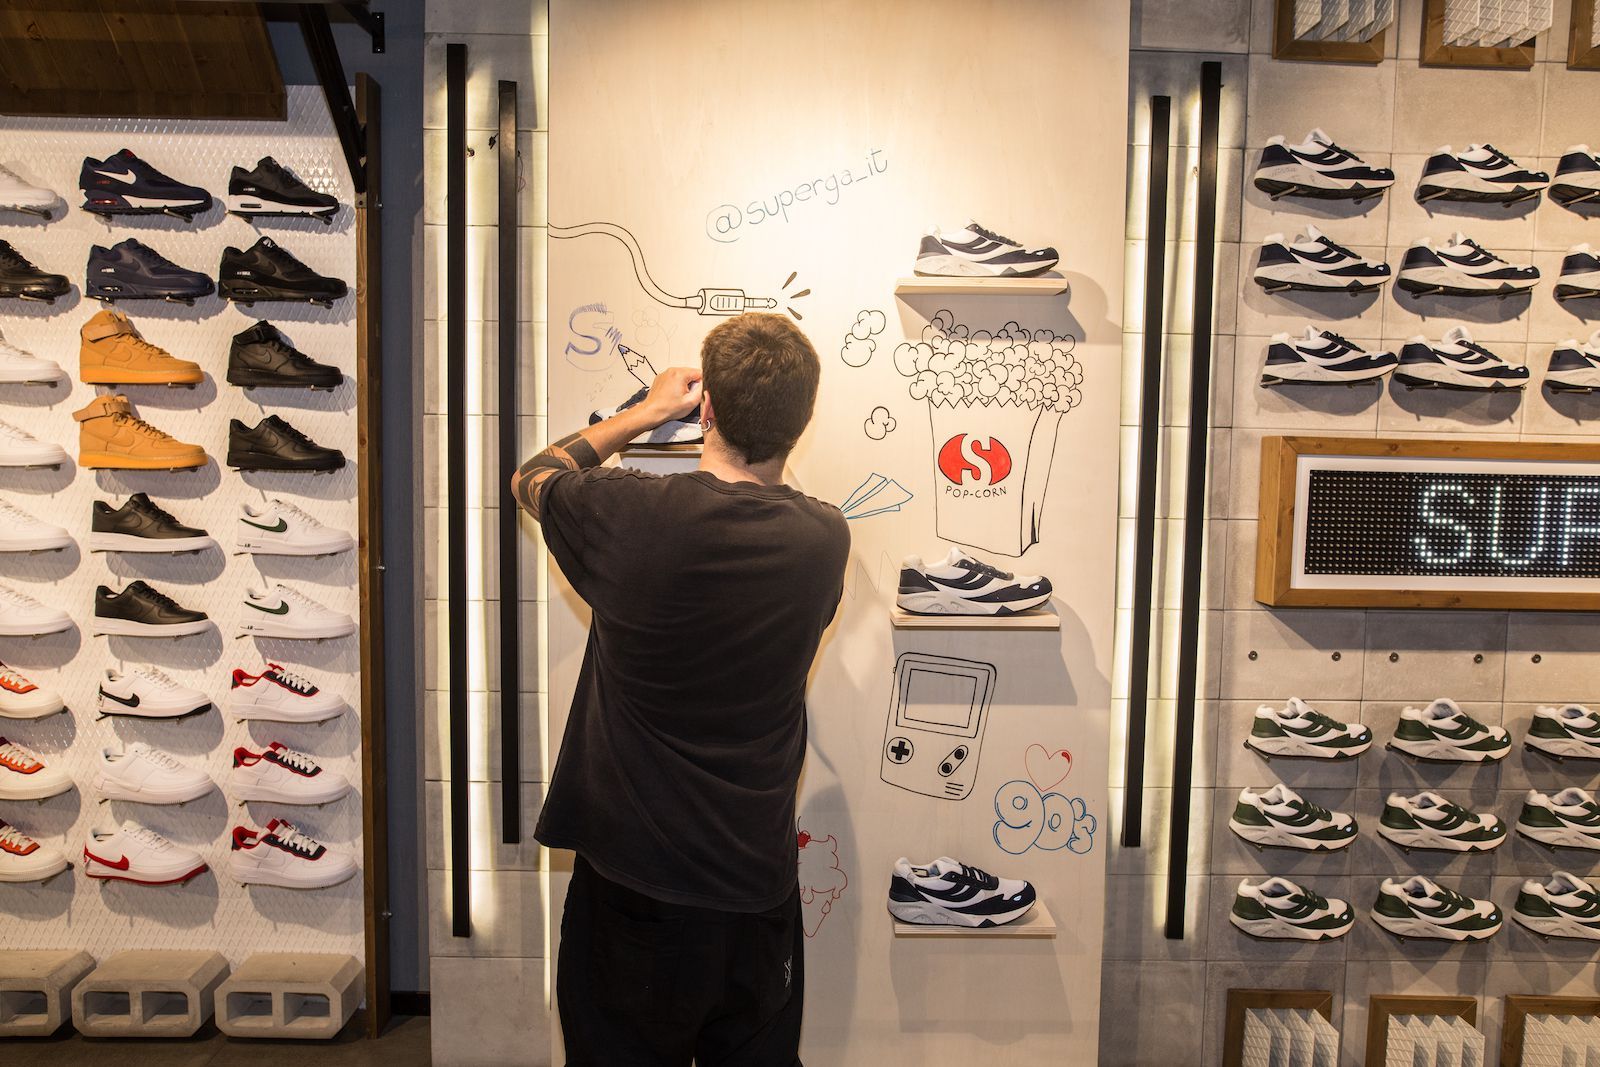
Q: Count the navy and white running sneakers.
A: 13